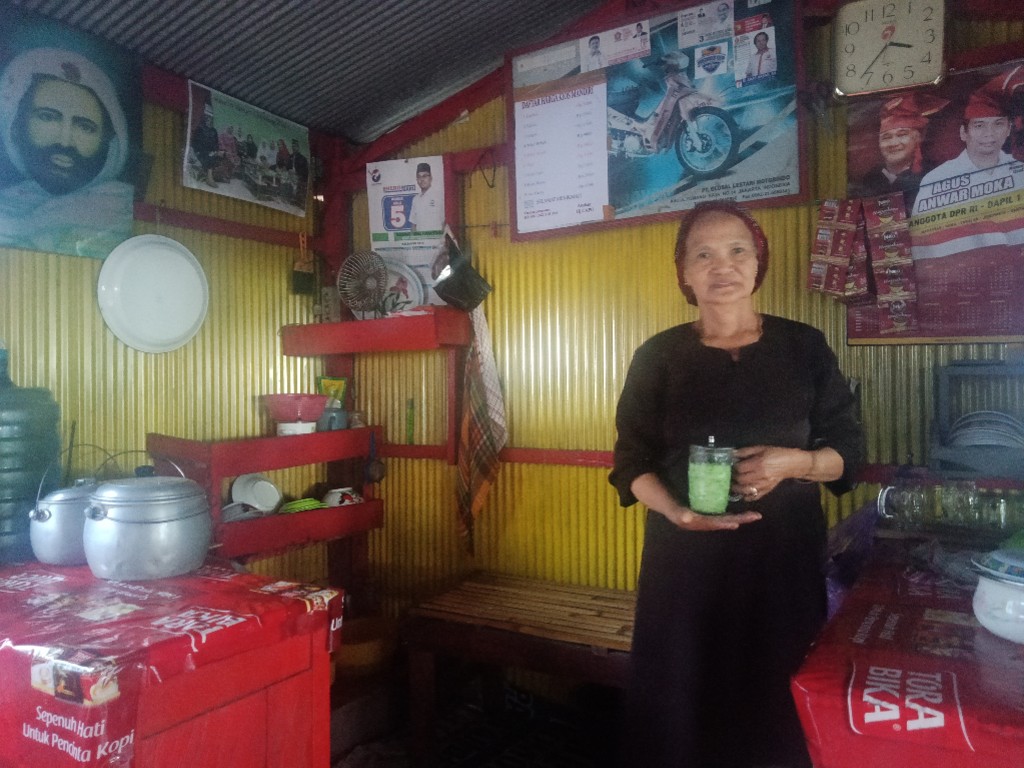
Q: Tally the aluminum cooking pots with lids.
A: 2